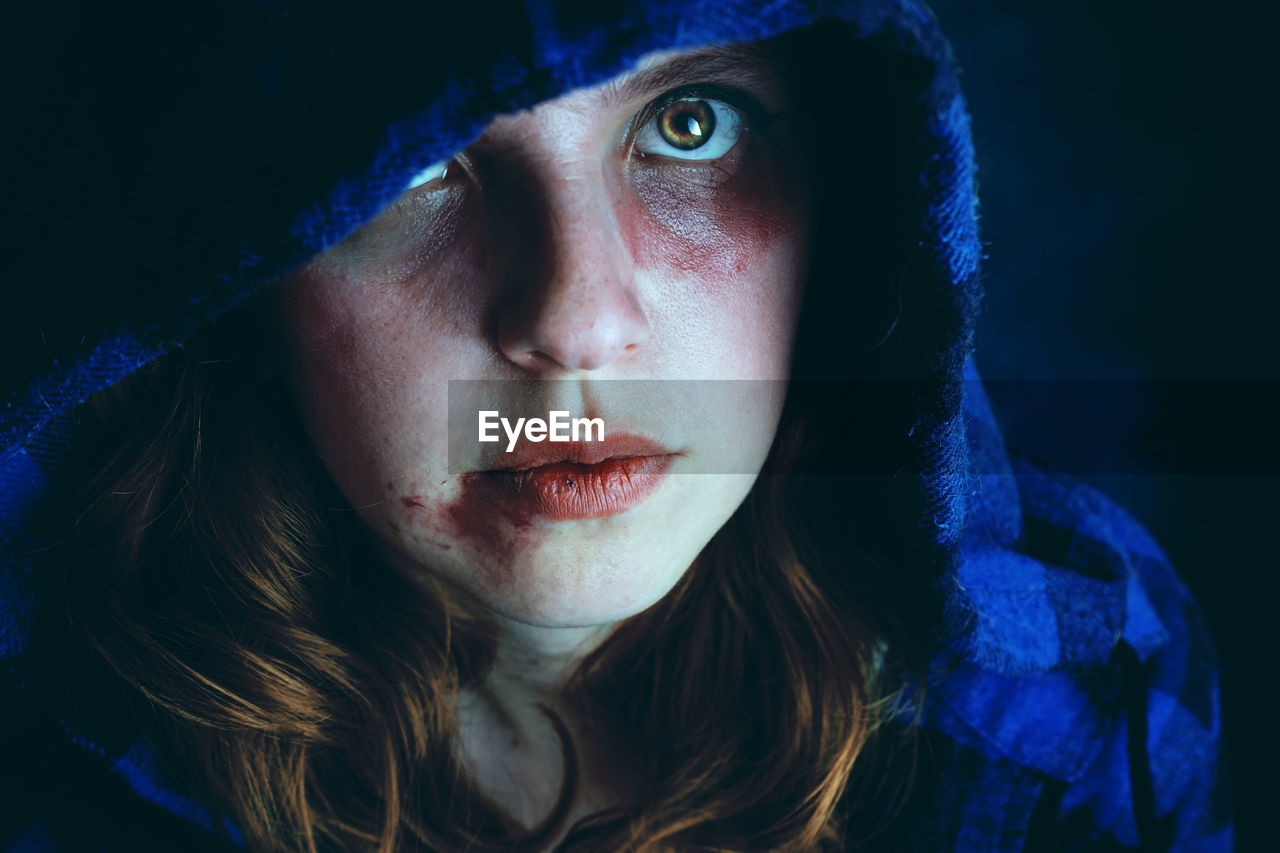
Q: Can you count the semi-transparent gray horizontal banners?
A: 1